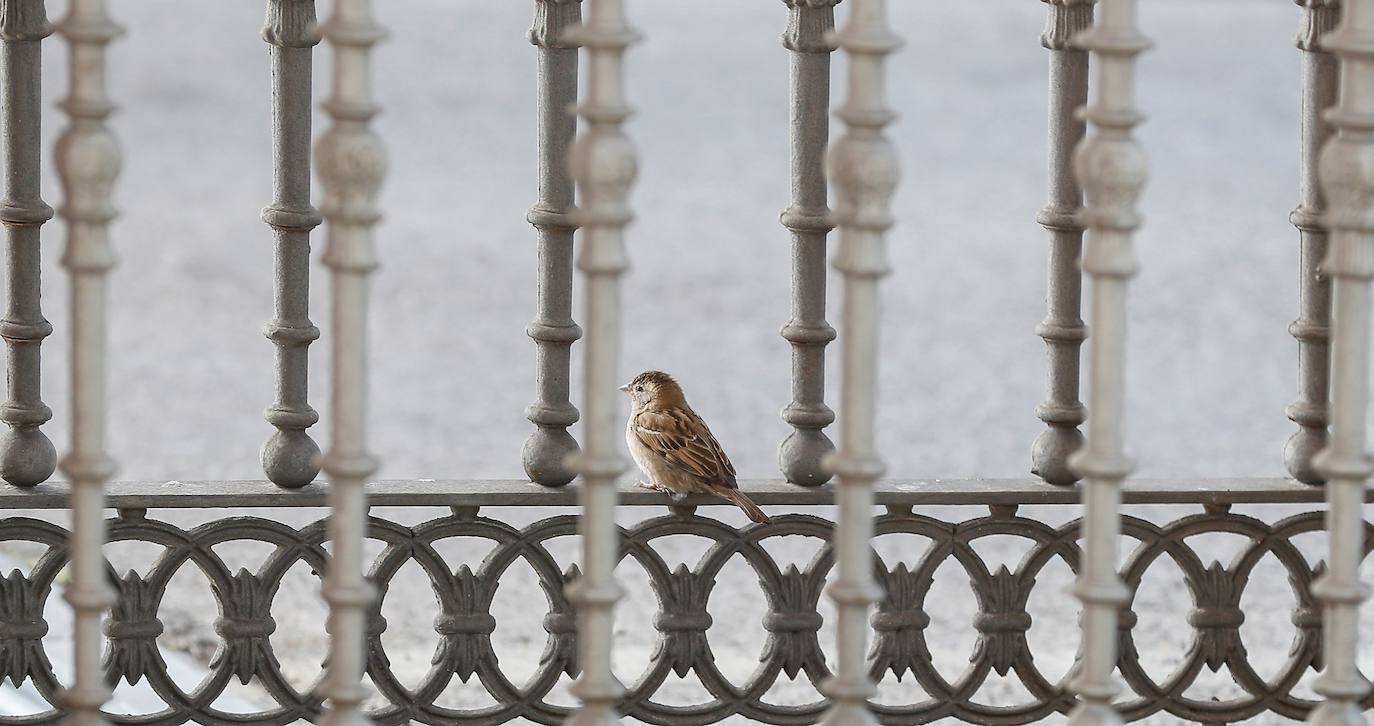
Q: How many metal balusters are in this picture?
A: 12